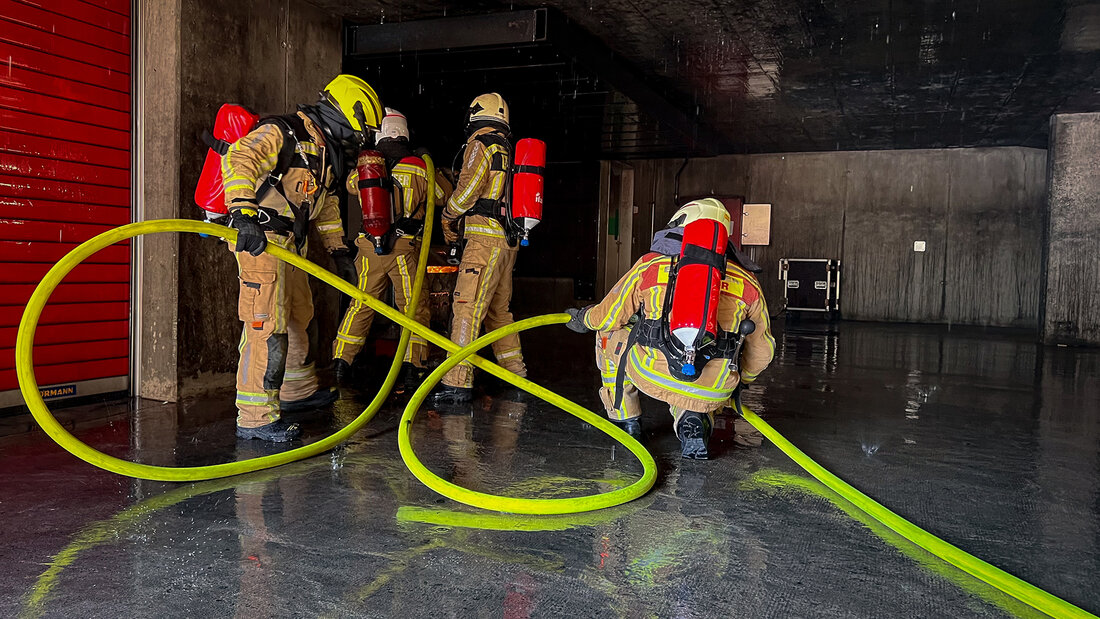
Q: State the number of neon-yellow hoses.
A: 1